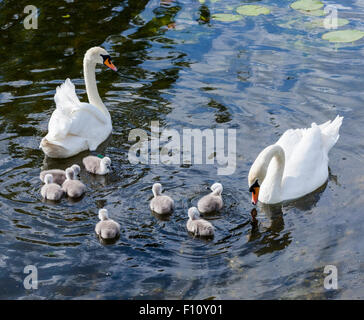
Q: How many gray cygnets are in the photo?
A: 8